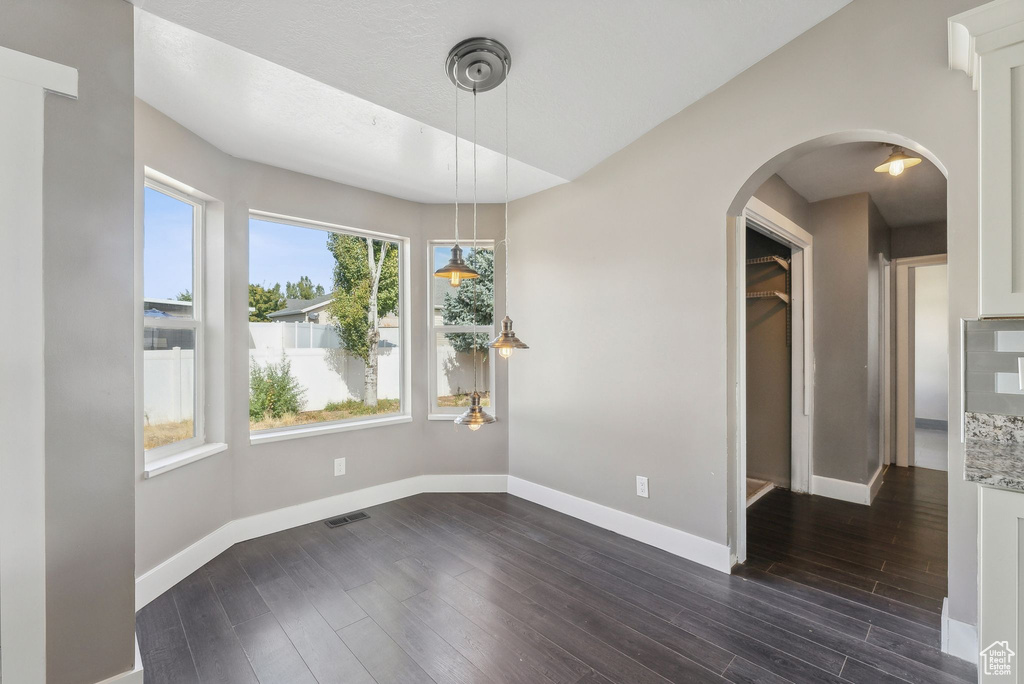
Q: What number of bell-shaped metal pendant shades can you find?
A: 3